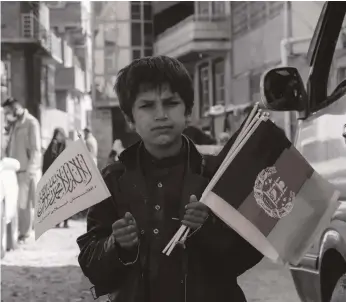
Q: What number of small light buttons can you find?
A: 3